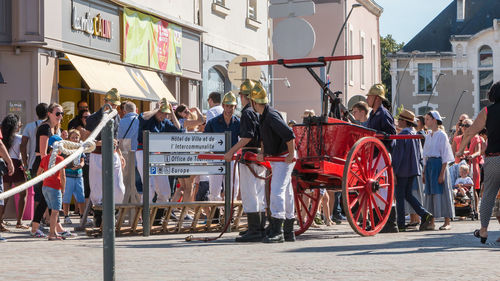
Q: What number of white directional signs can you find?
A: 3